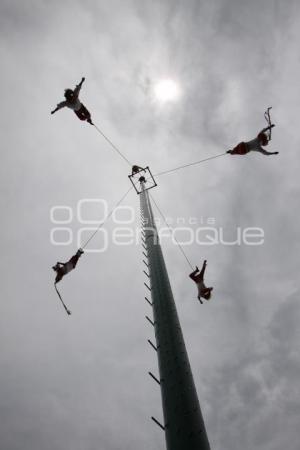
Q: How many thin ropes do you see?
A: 4